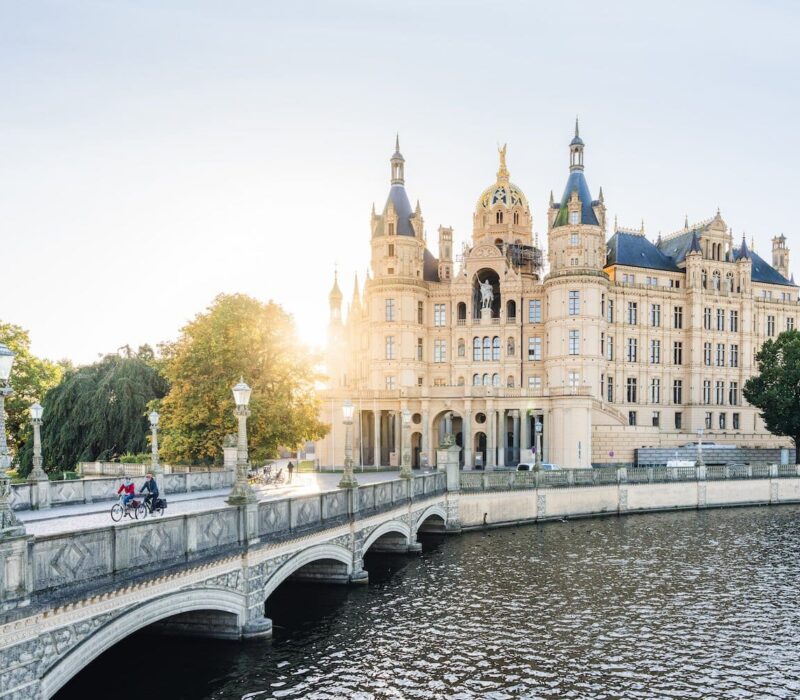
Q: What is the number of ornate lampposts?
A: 8